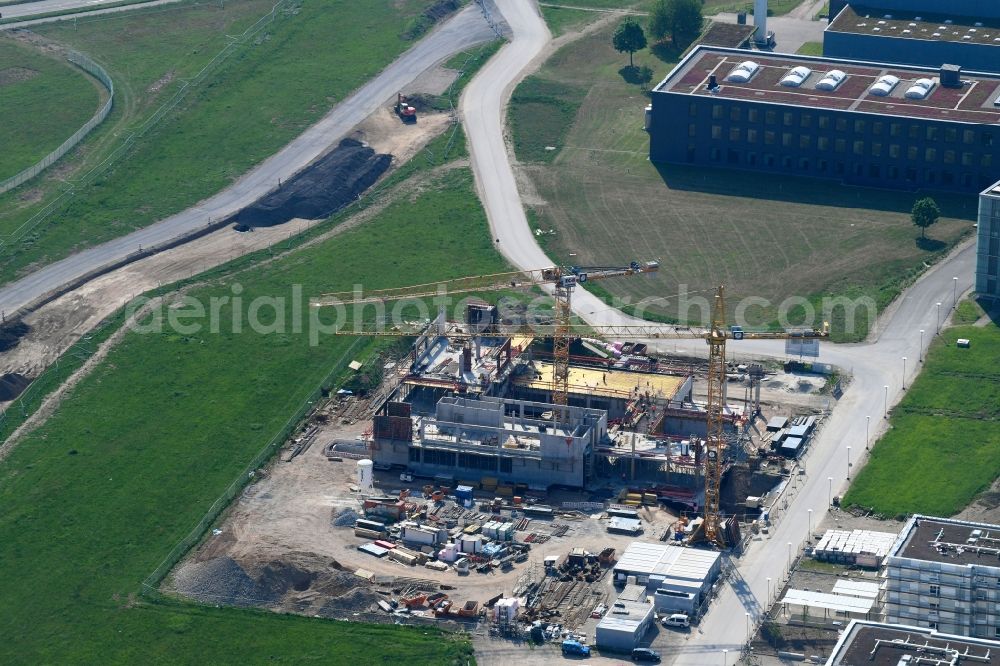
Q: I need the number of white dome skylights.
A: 5